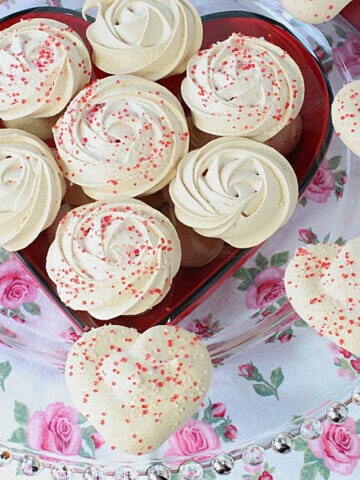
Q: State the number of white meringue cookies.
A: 11